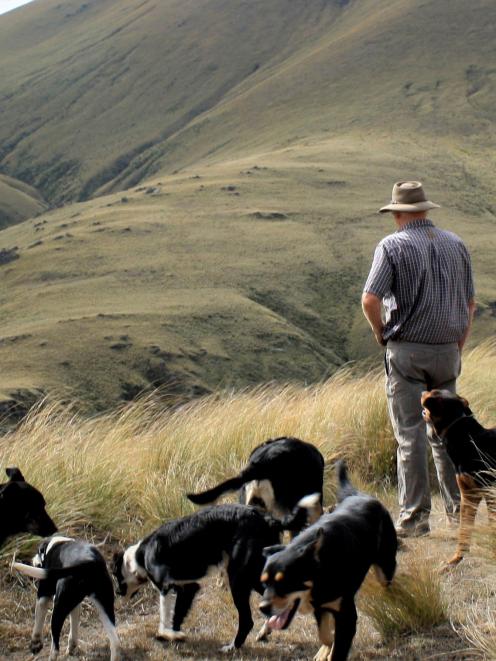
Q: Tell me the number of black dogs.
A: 6